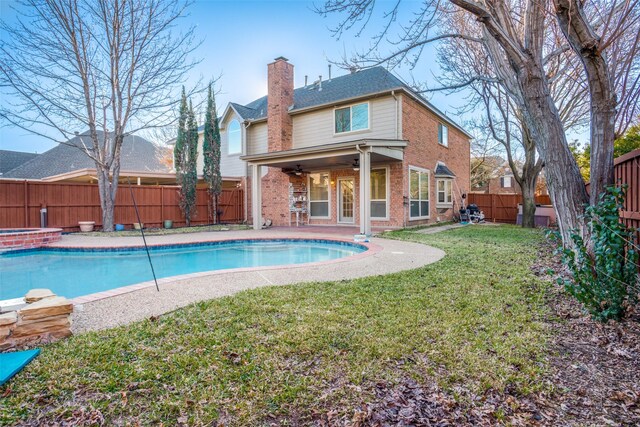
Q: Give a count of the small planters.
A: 4